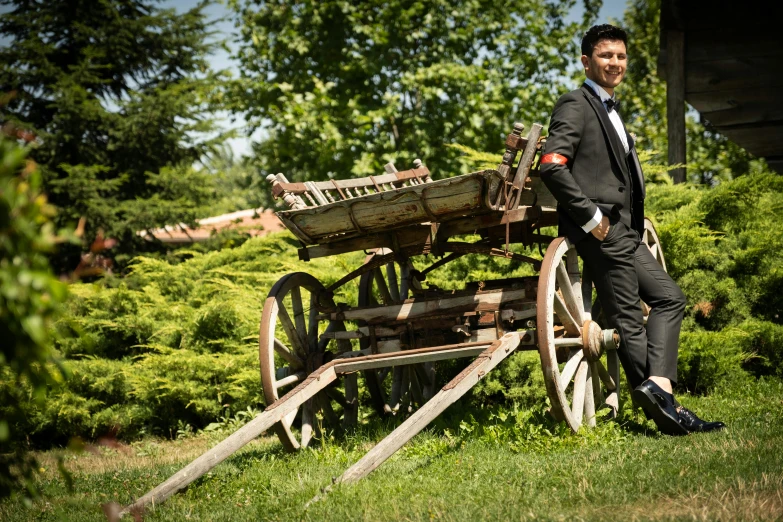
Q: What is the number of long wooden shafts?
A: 2